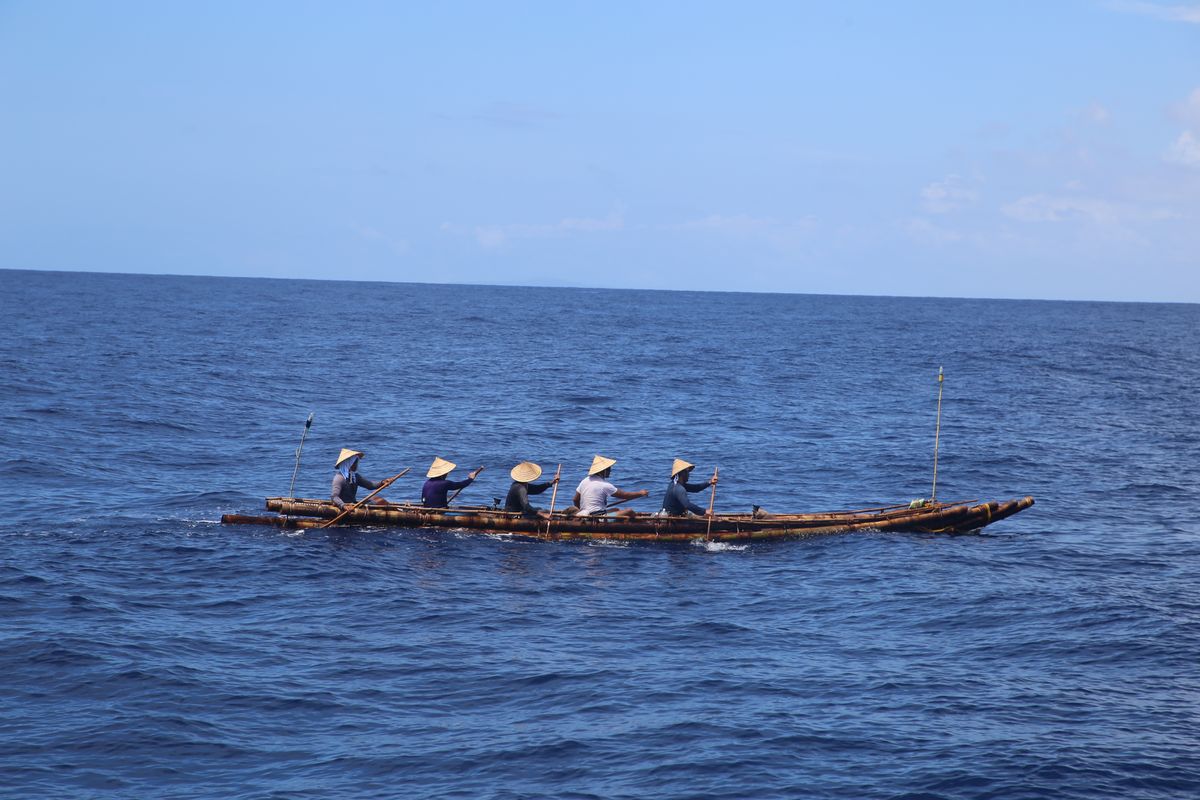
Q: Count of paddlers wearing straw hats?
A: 5